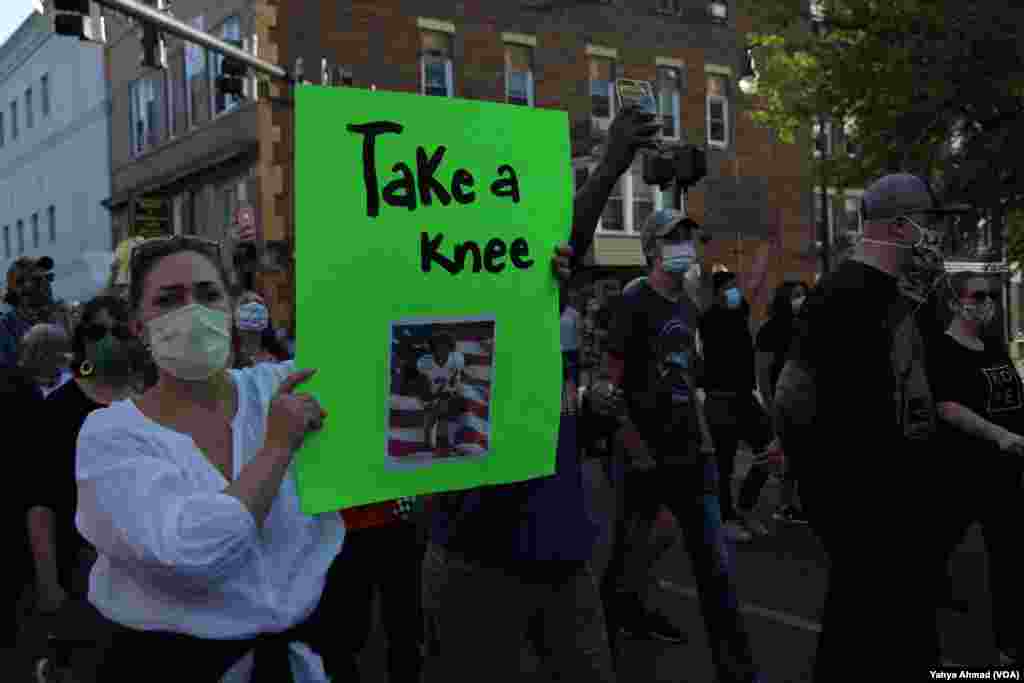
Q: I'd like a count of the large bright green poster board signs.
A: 1